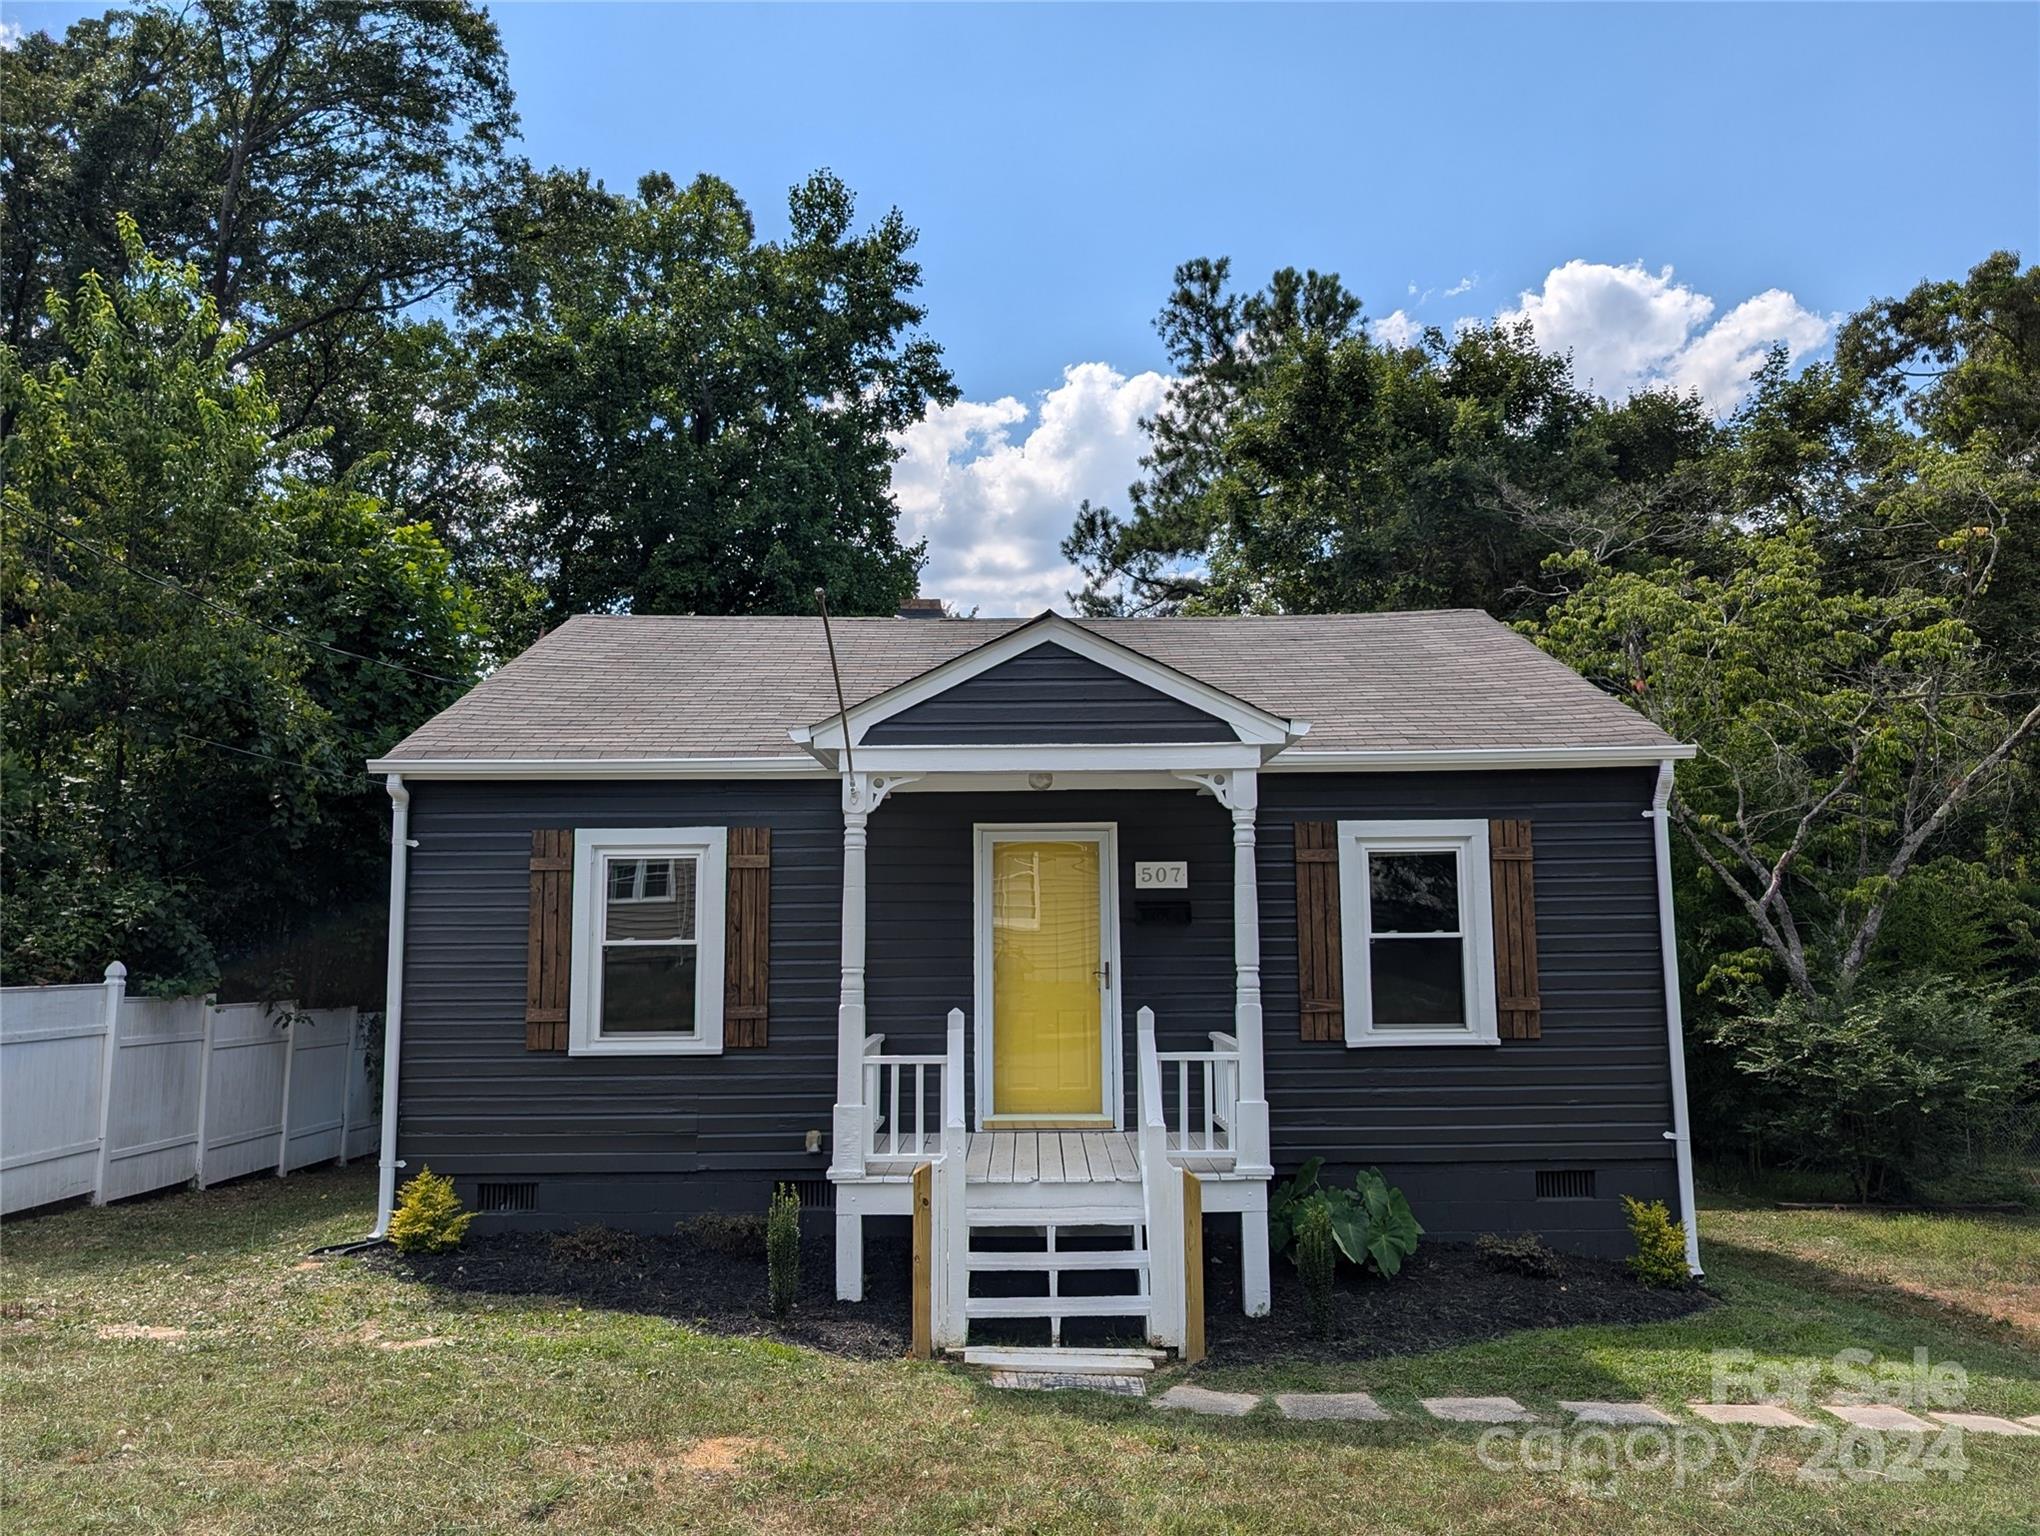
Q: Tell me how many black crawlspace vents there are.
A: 3